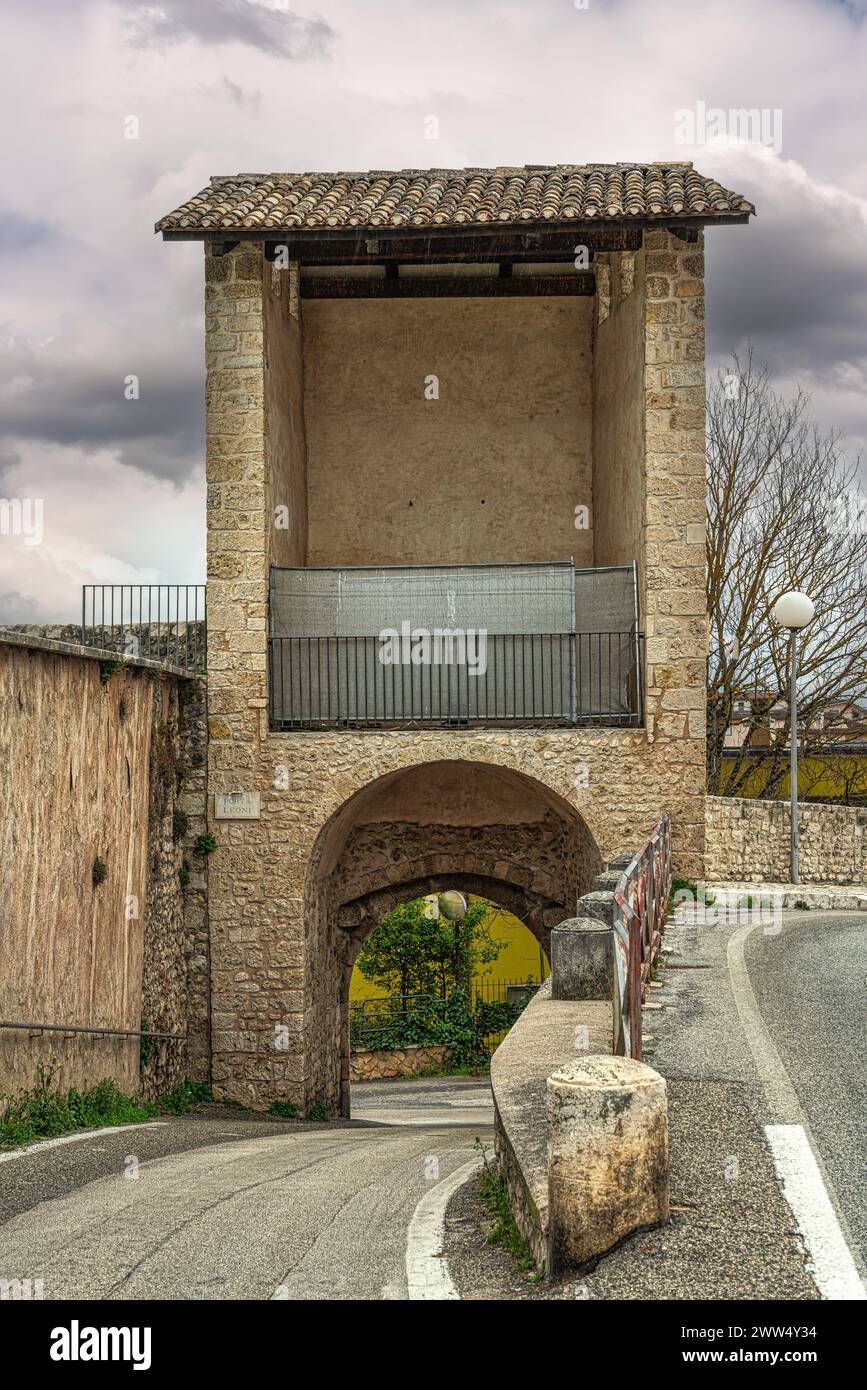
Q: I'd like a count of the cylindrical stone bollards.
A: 5